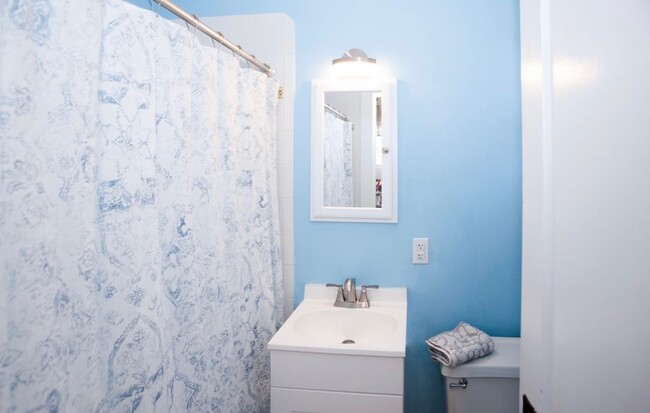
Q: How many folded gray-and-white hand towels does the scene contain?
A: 1